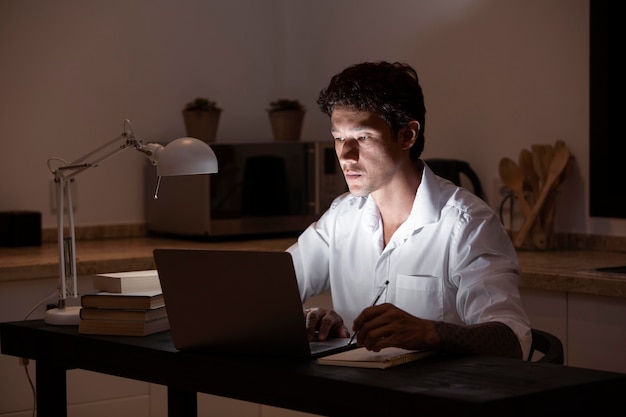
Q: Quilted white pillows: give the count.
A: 0